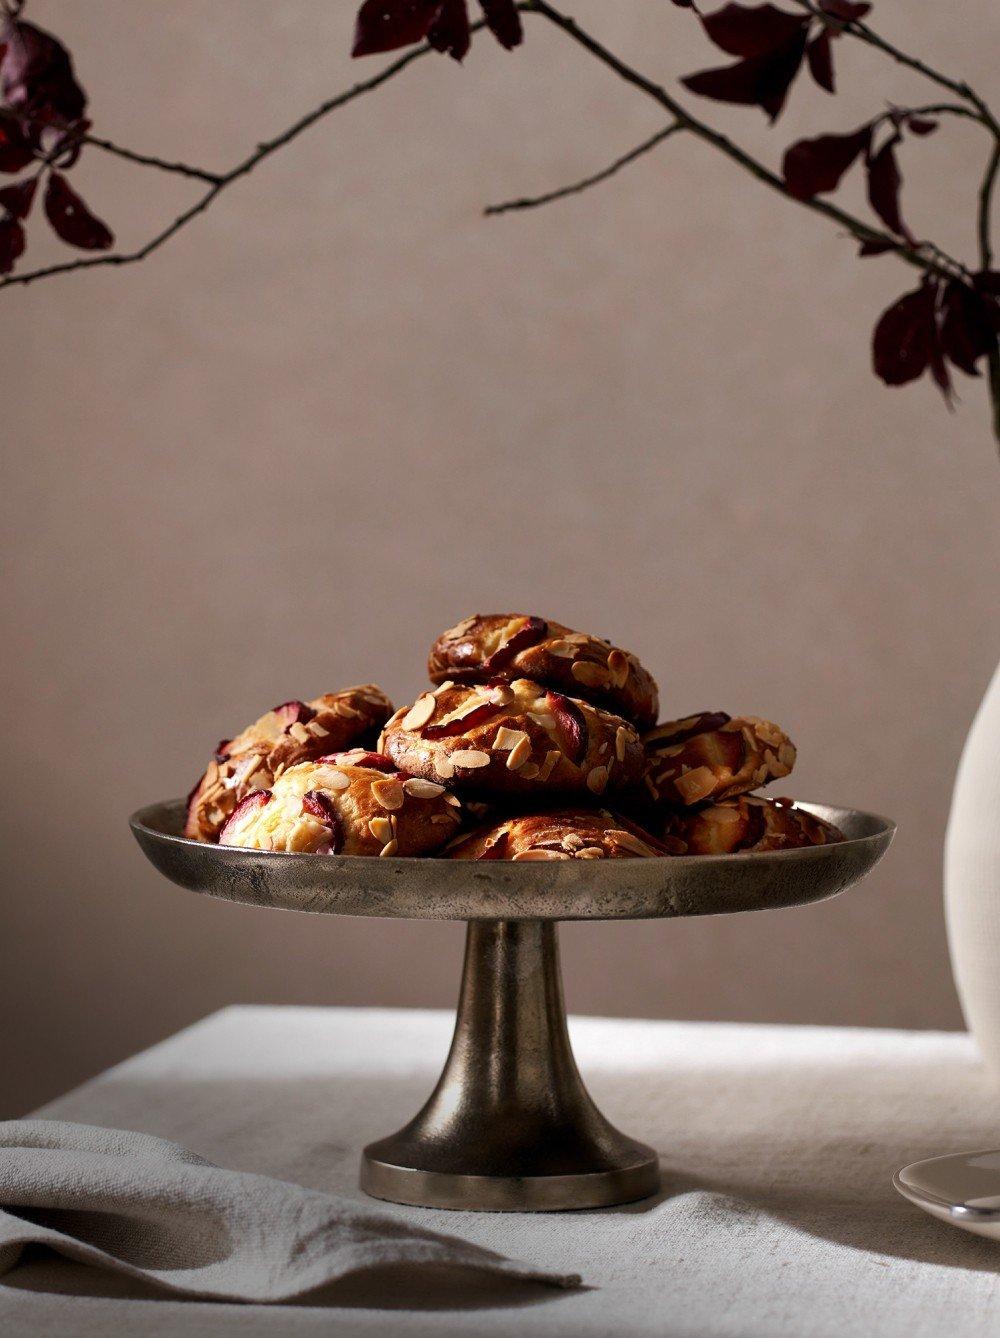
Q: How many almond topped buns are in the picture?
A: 7